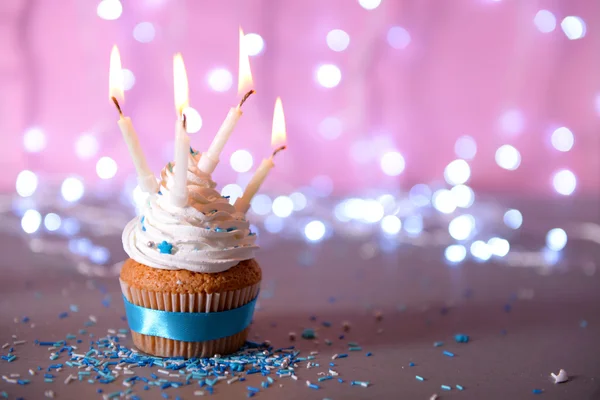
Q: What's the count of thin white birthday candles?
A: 4